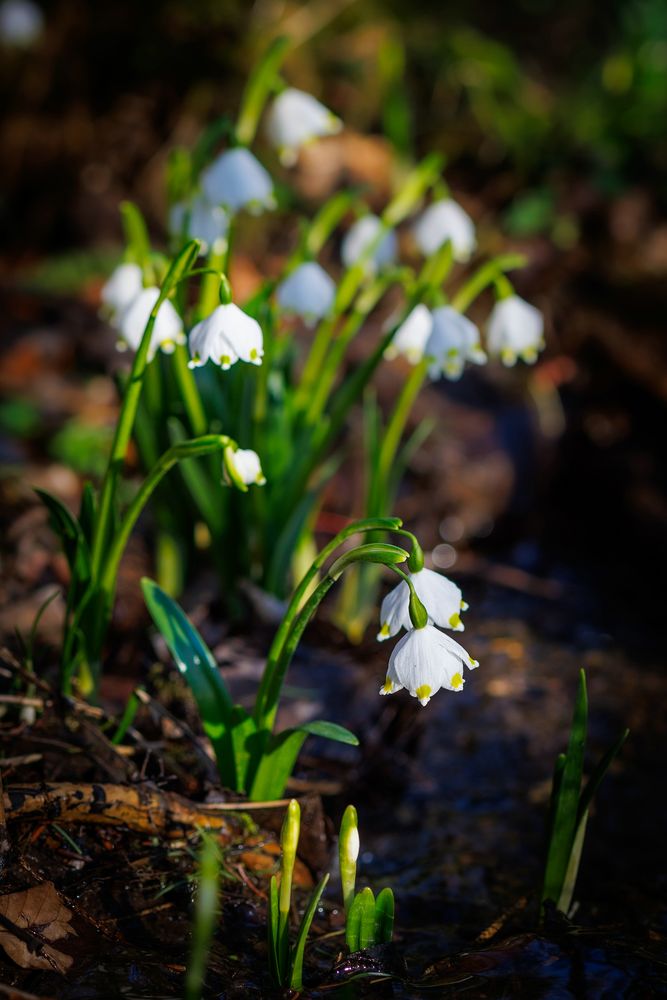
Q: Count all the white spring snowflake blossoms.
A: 15